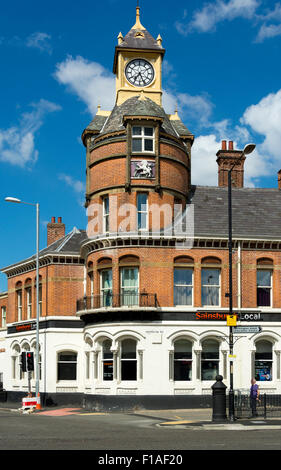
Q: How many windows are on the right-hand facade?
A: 6